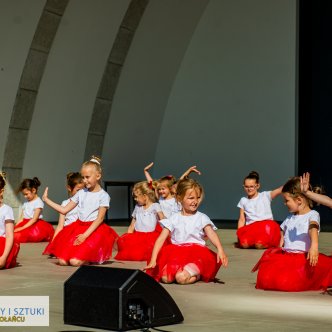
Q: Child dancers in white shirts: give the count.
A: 9